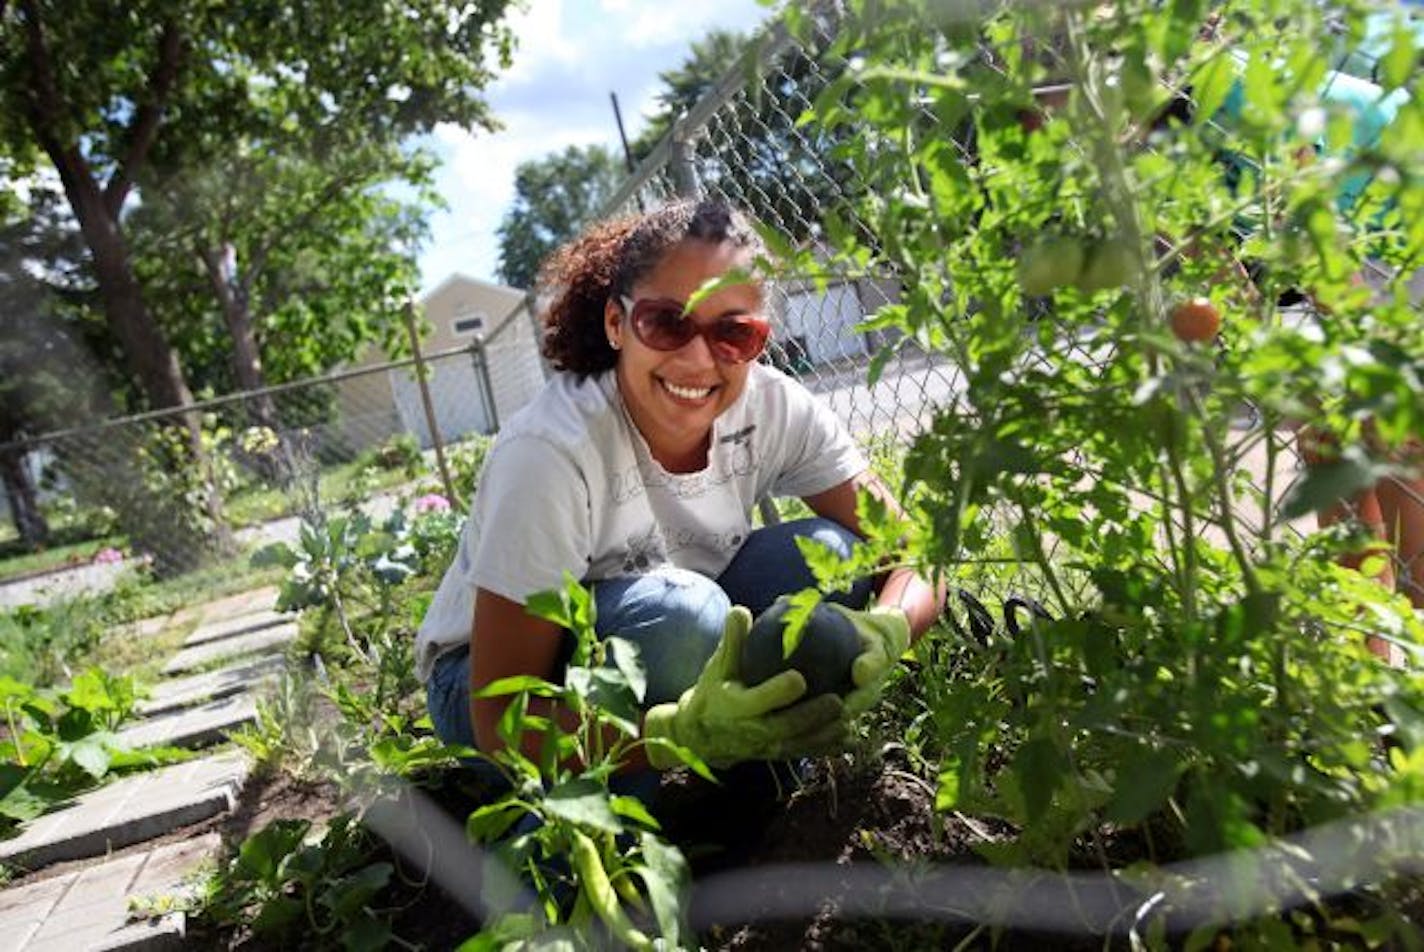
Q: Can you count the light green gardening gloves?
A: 2